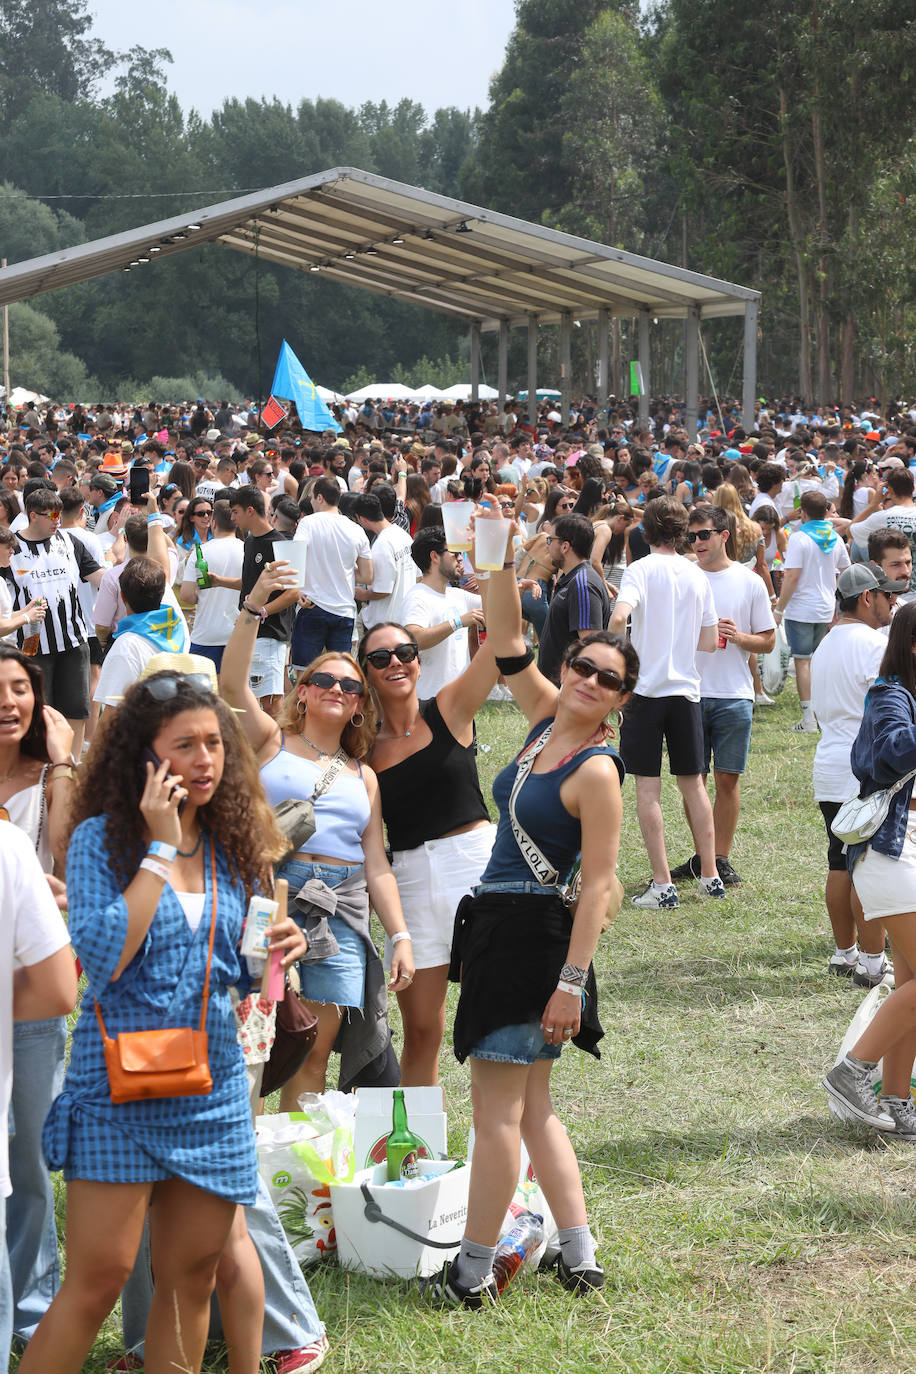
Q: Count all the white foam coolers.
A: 1